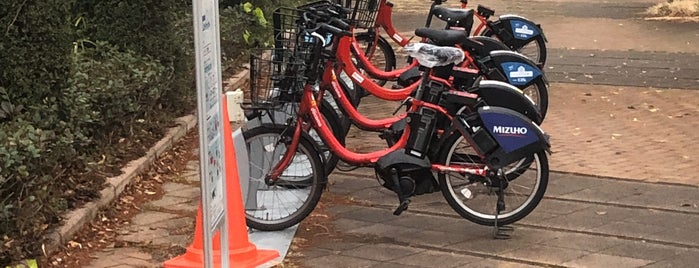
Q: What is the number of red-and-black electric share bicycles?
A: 5